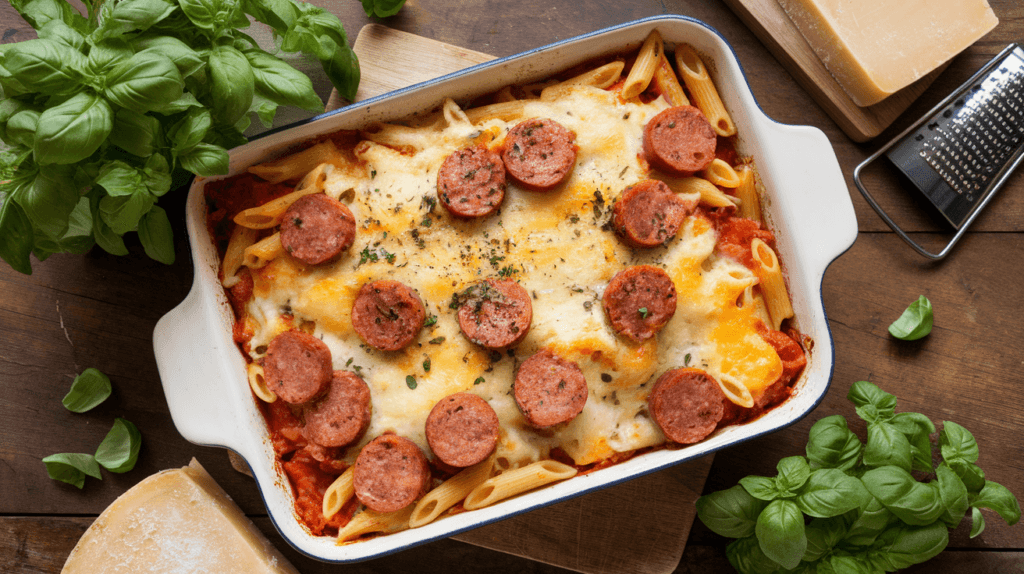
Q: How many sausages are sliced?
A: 14